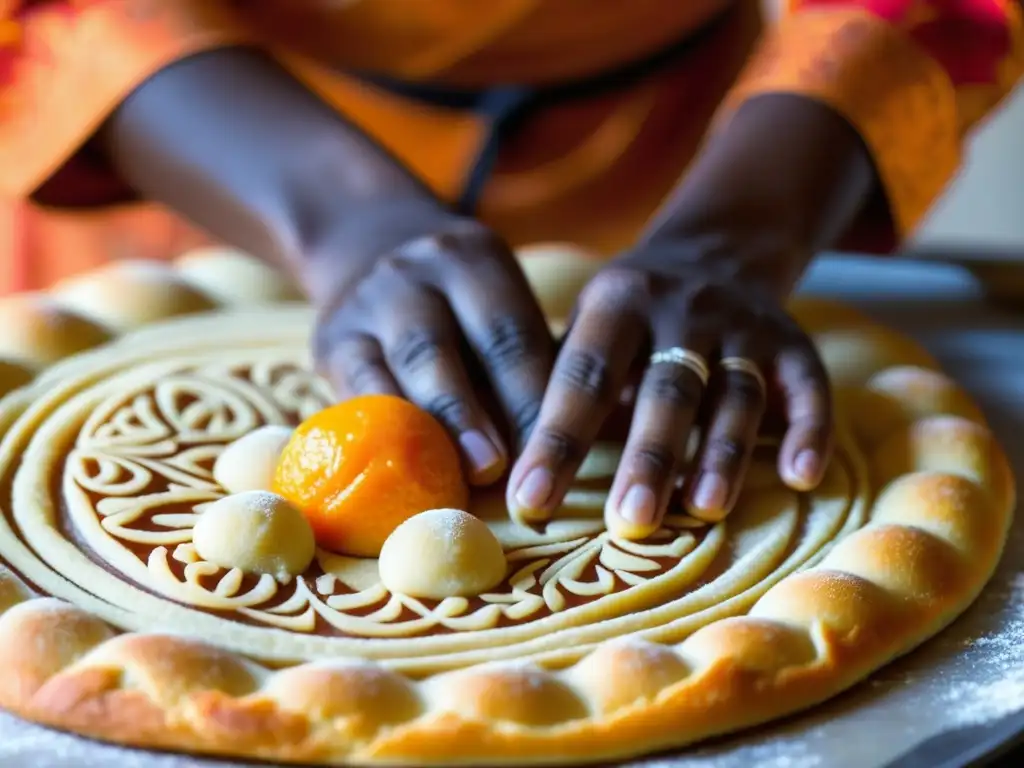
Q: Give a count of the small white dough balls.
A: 3